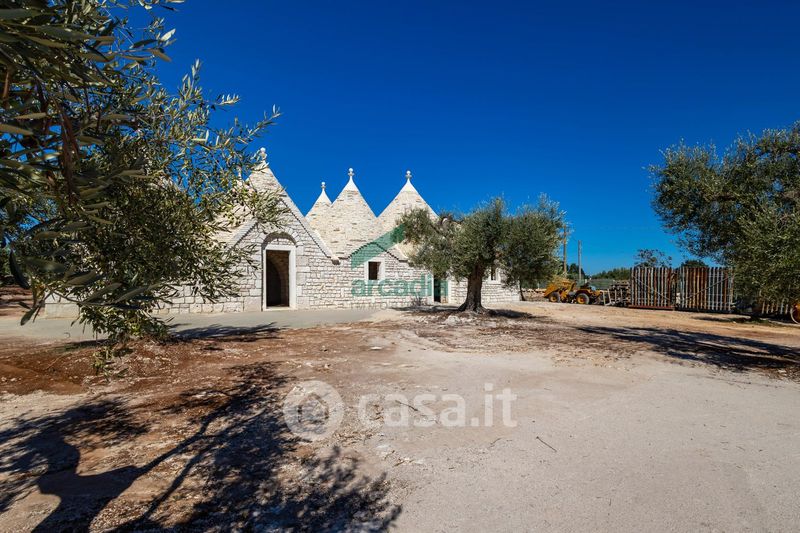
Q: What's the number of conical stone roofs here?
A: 4